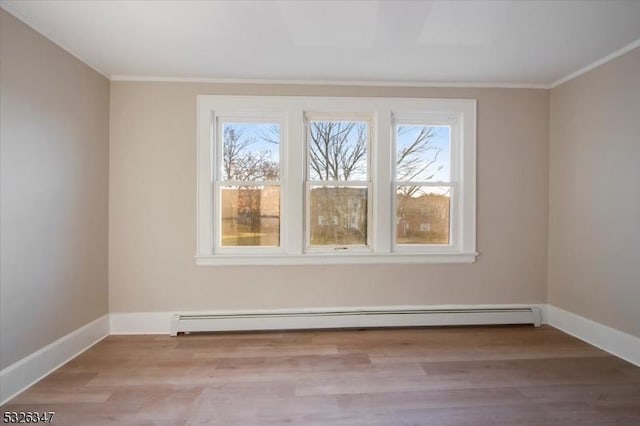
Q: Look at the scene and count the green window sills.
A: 0